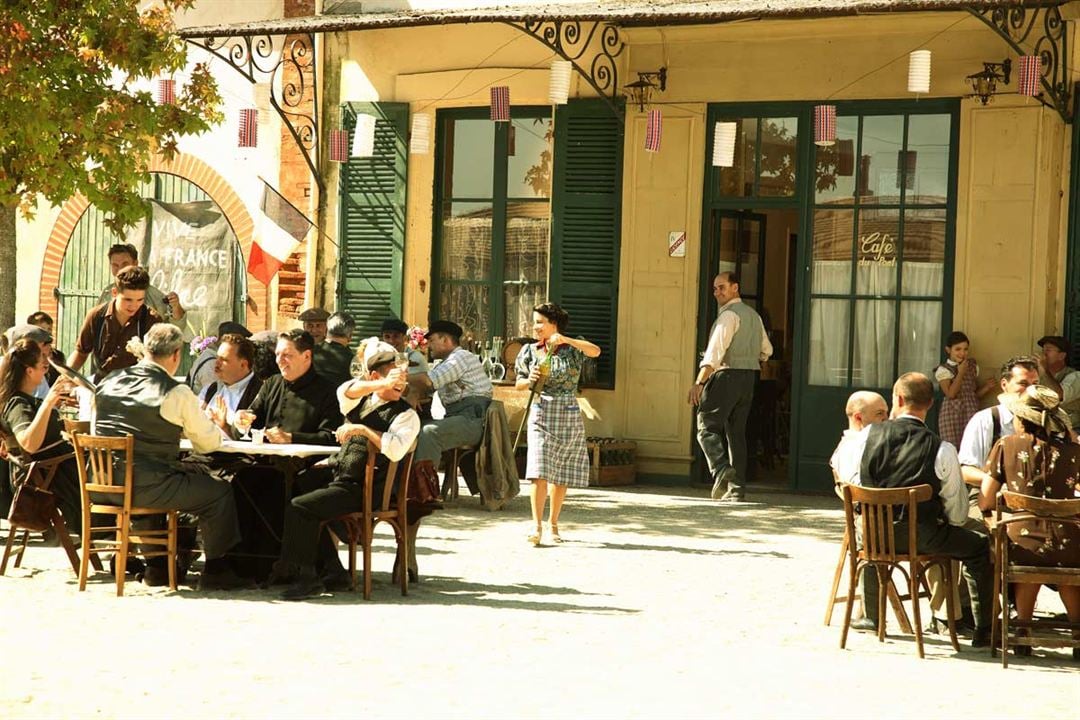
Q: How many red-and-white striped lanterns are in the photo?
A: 7